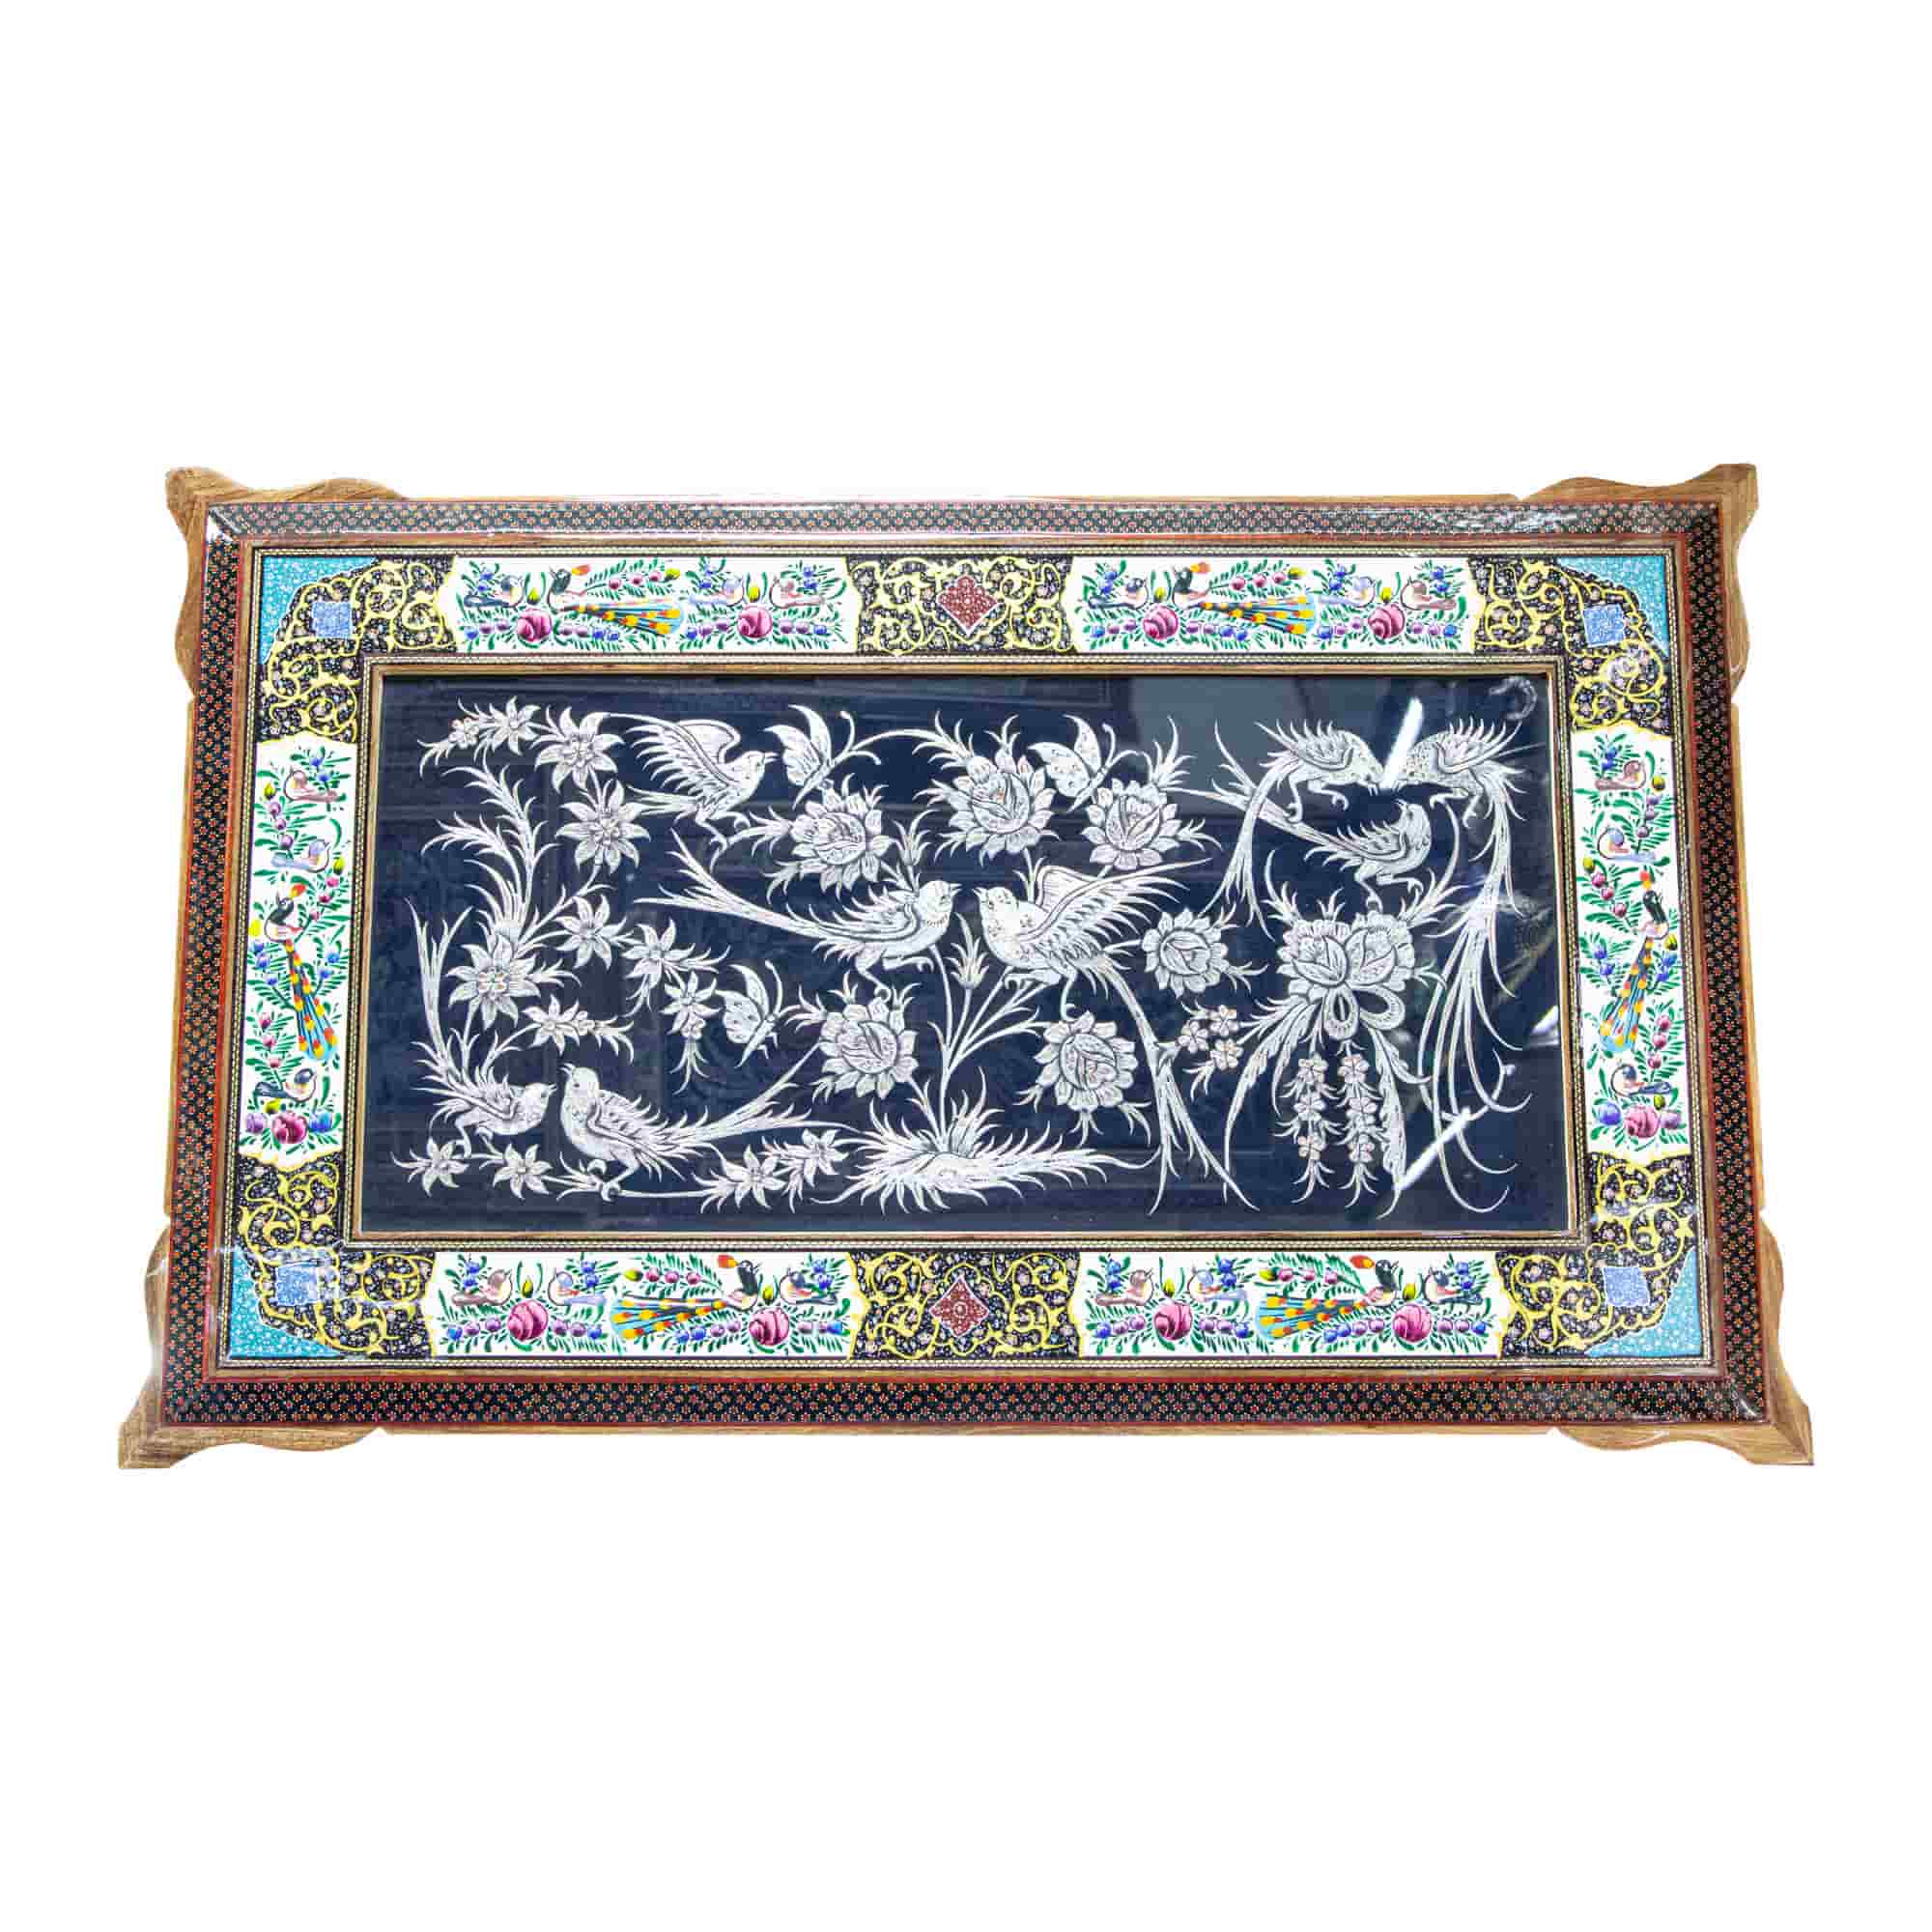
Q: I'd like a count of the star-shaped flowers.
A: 12